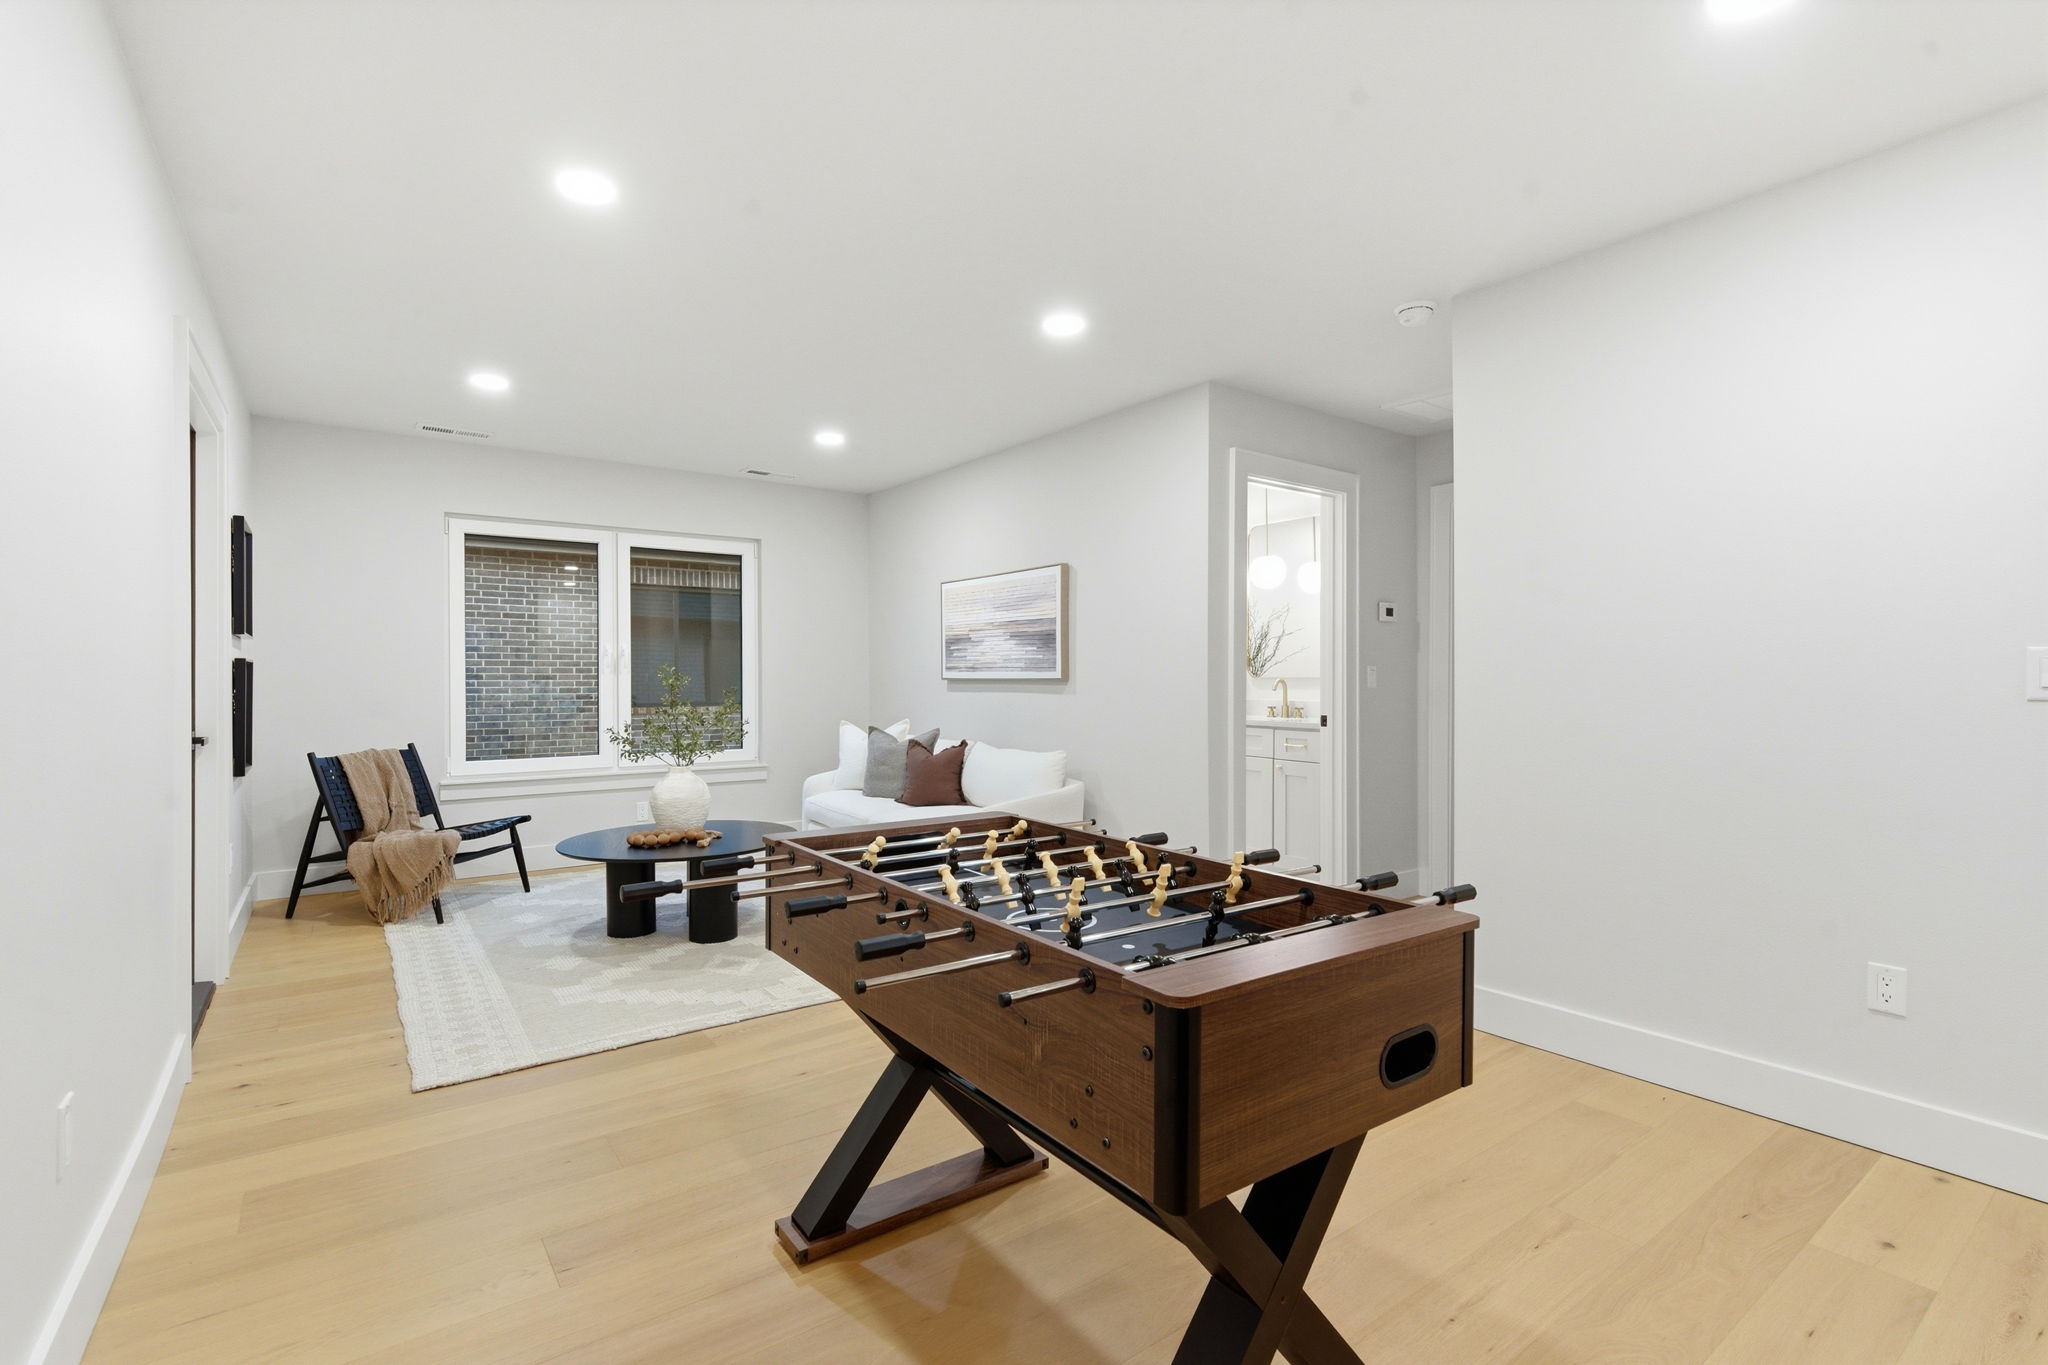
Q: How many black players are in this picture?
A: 13